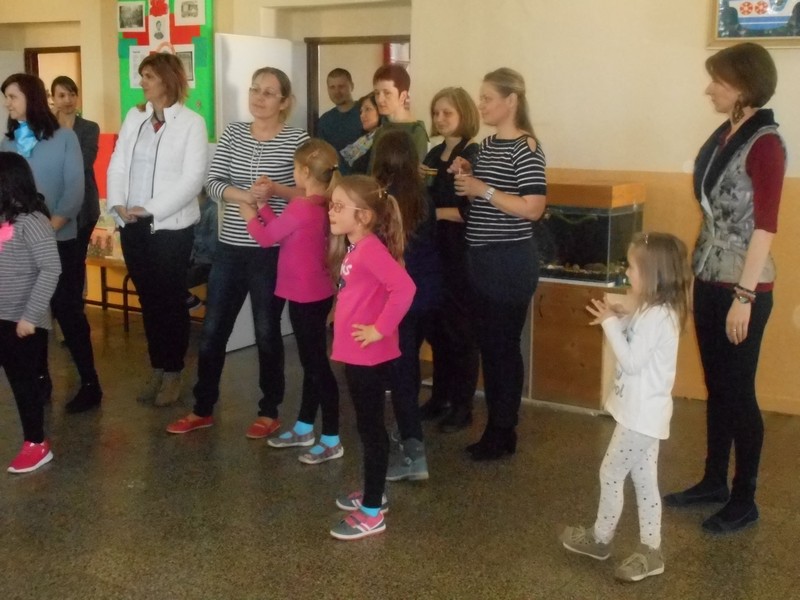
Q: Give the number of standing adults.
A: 10